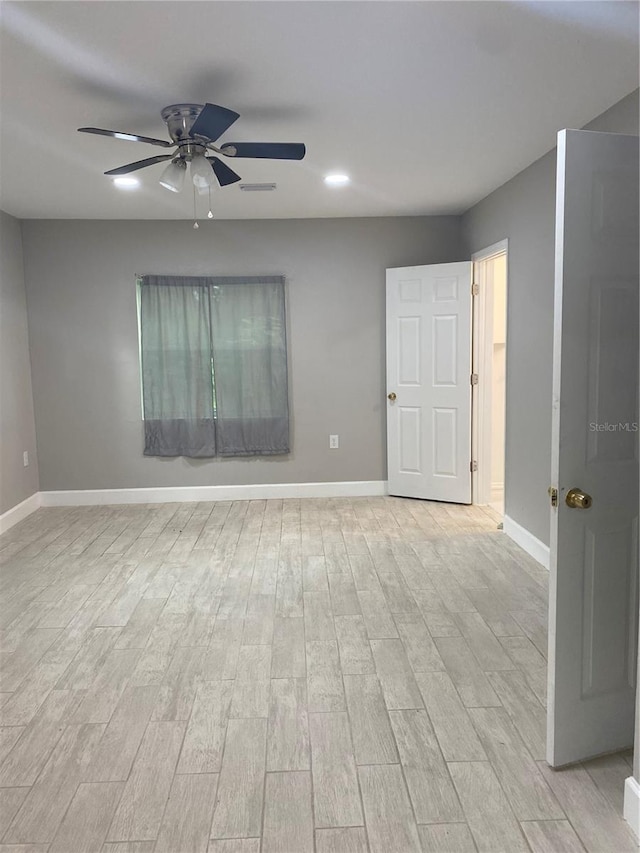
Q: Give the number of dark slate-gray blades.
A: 5